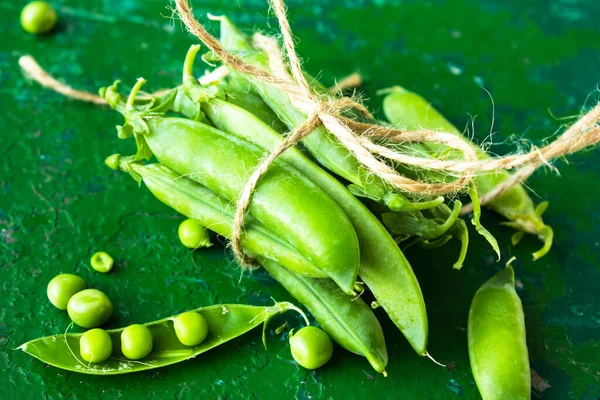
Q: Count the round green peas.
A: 9